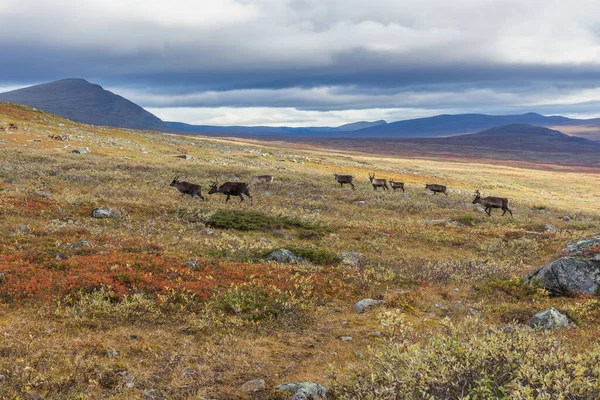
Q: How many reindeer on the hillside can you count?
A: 8